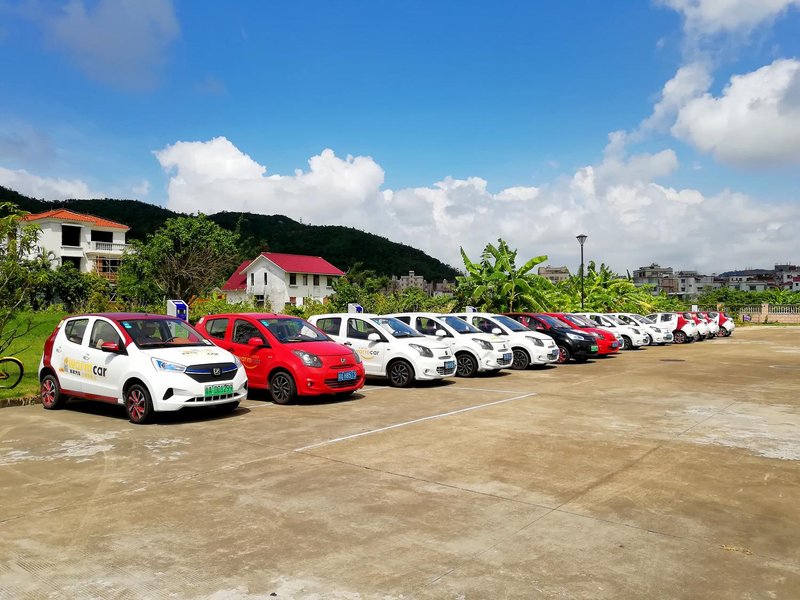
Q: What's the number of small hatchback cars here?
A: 14